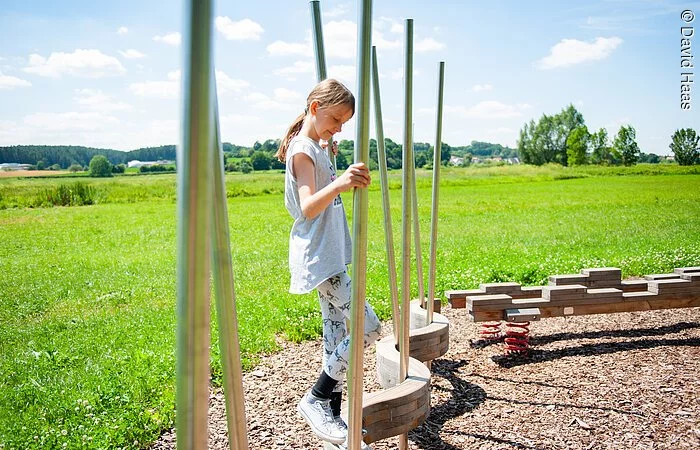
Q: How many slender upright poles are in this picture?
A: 8